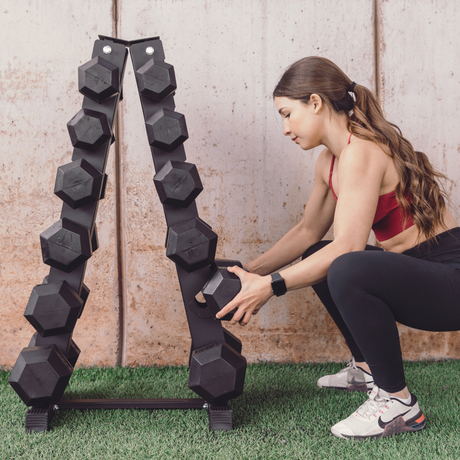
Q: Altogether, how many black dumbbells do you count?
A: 12